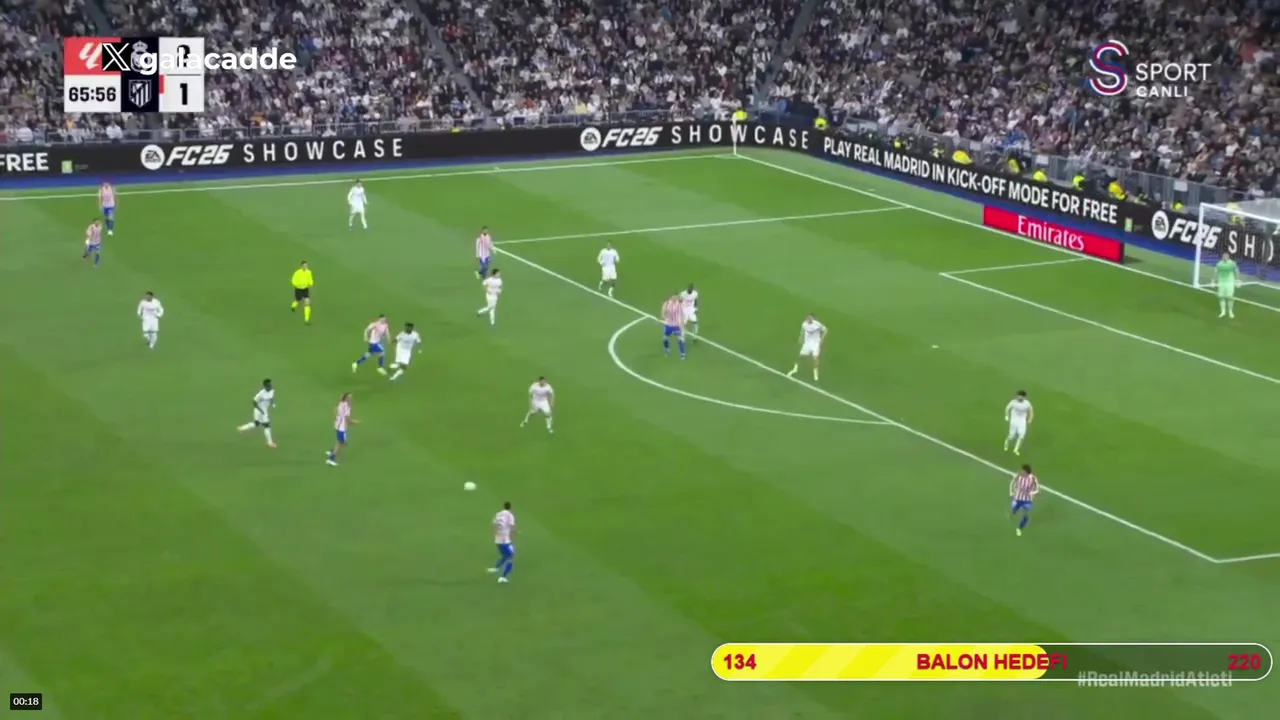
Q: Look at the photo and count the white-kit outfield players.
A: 10